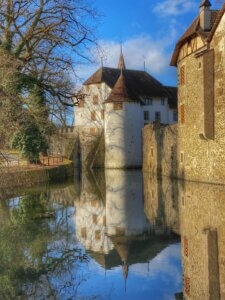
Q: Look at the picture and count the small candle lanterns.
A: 0